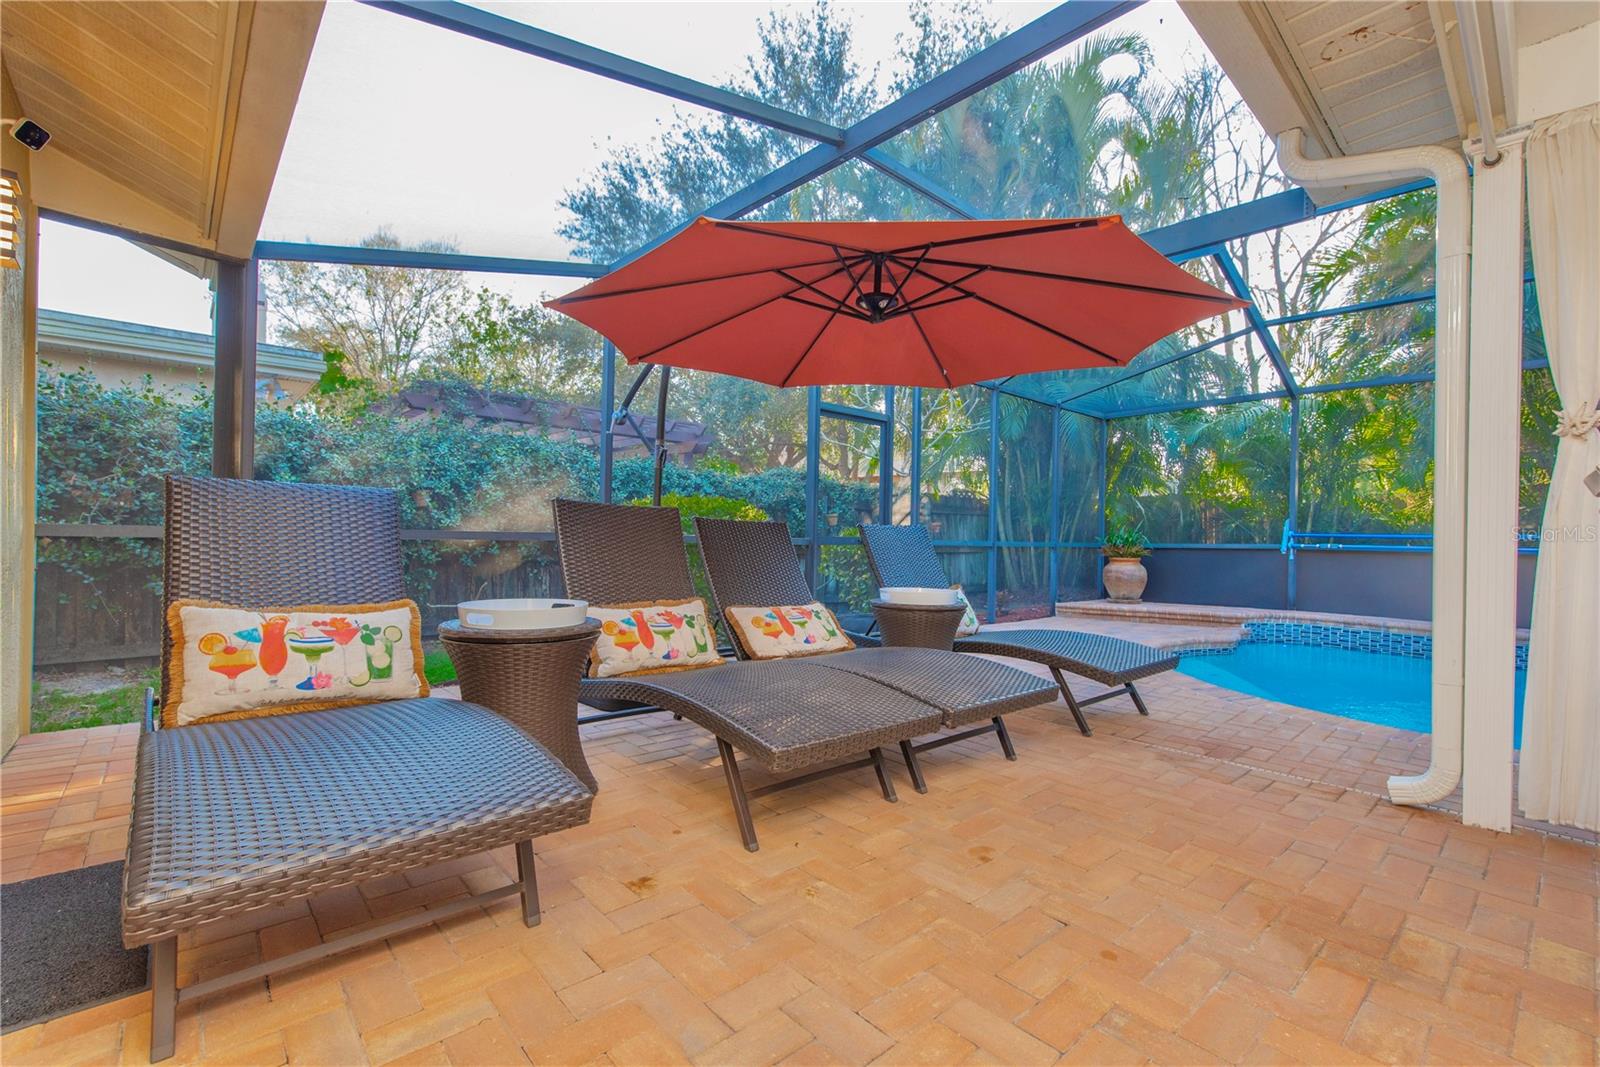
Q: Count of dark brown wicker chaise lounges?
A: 4